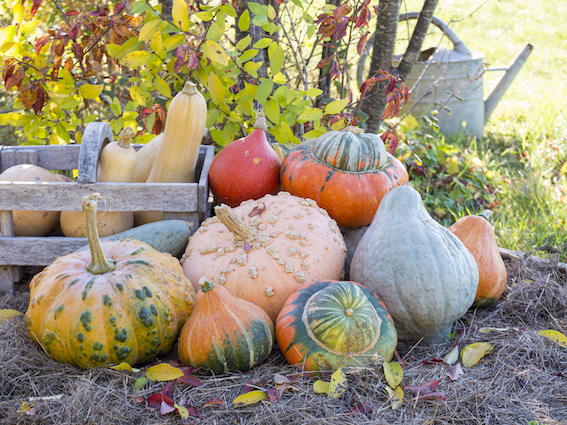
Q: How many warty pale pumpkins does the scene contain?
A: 1